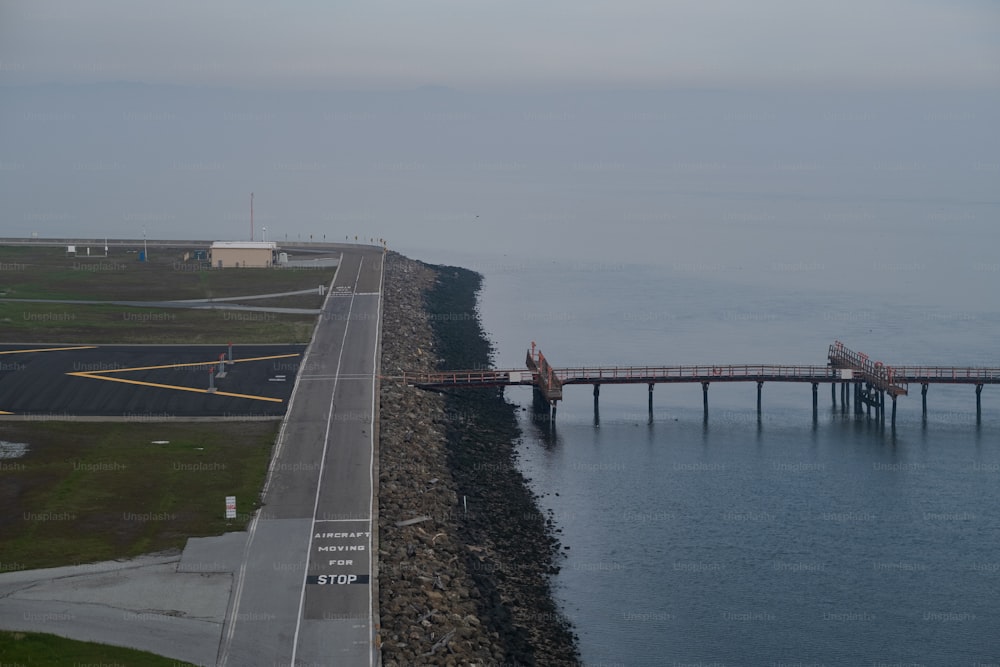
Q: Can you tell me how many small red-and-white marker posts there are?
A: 3